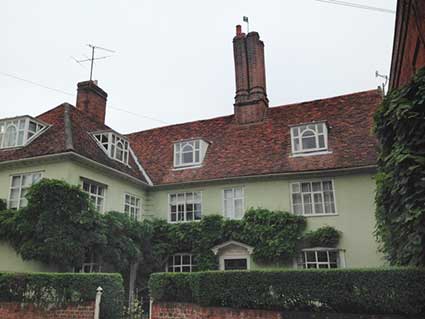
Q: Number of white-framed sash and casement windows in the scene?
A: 13